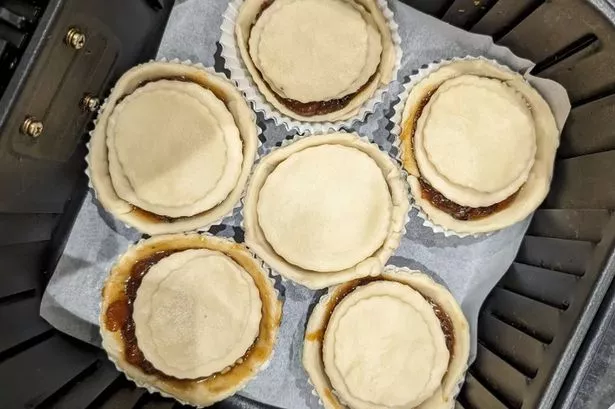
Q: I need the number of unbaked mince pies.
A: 6